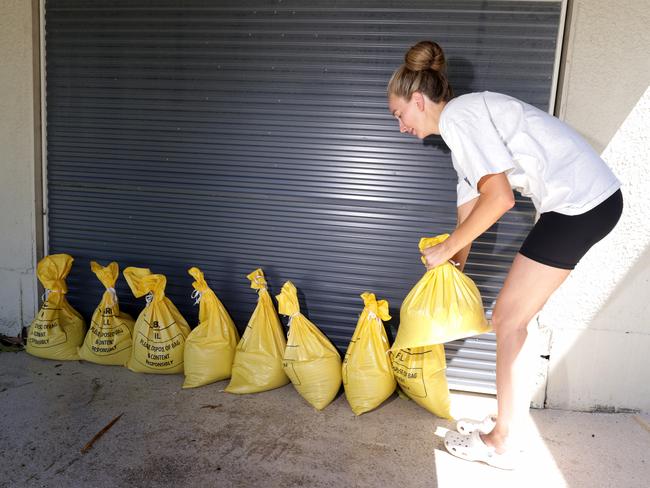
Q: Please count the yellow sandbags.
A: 9